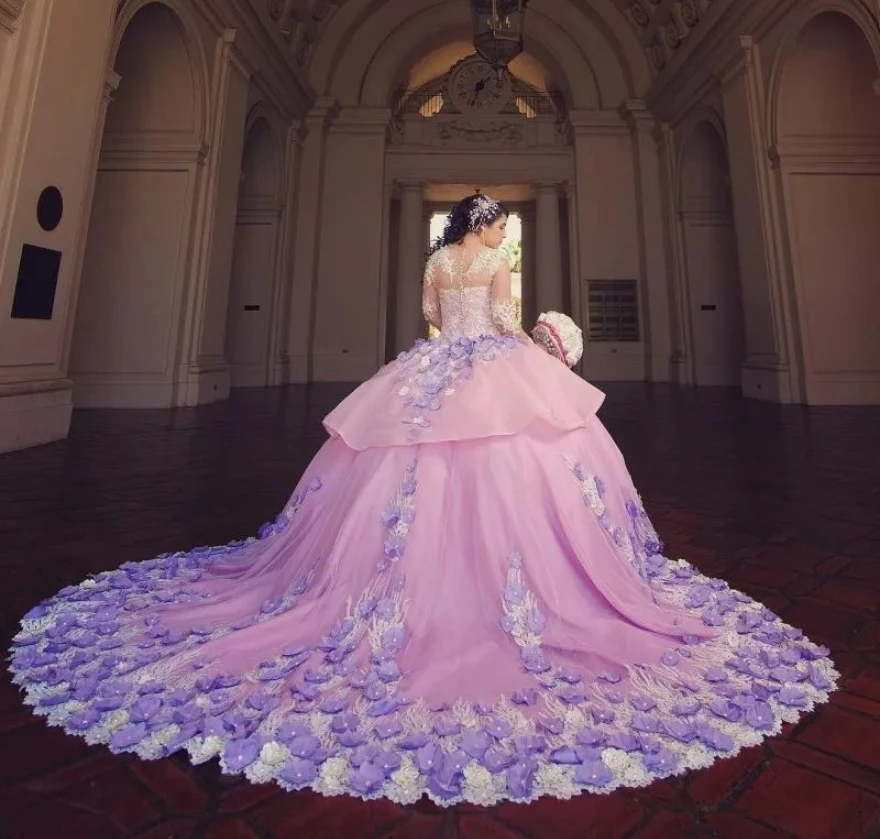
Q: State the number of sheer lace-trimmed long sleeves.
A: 2